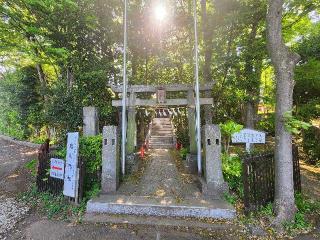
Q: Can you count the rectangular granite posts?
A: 3